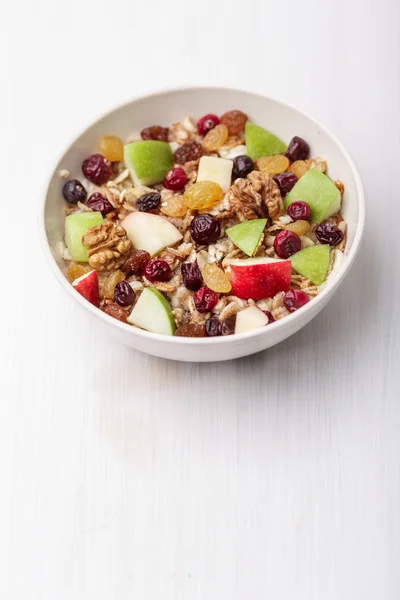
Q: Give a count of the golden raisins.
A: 10